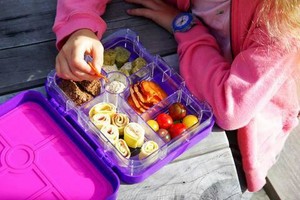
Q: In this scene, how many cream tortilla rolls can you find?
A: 7